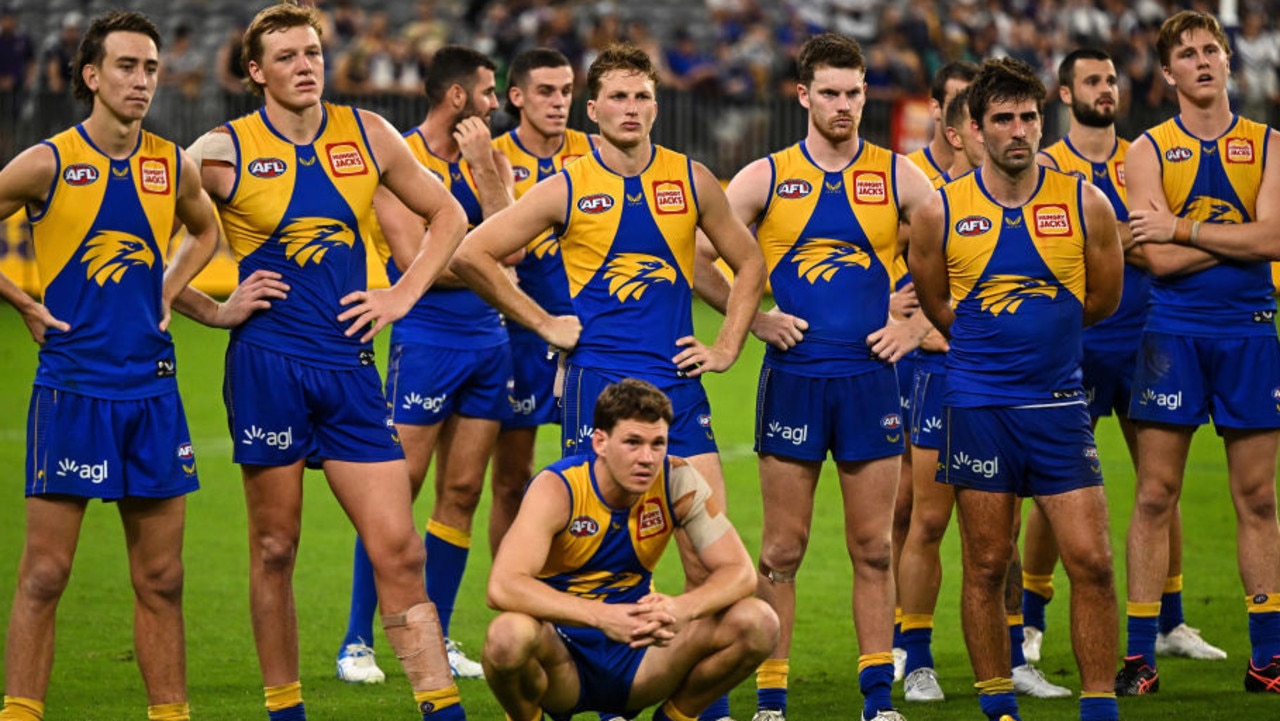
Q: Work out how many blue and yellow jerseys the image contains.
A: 12